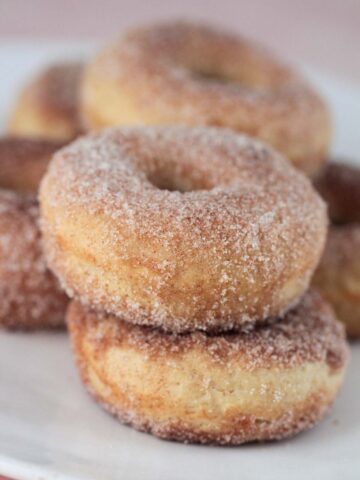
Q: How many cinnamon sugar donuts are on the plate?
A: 6